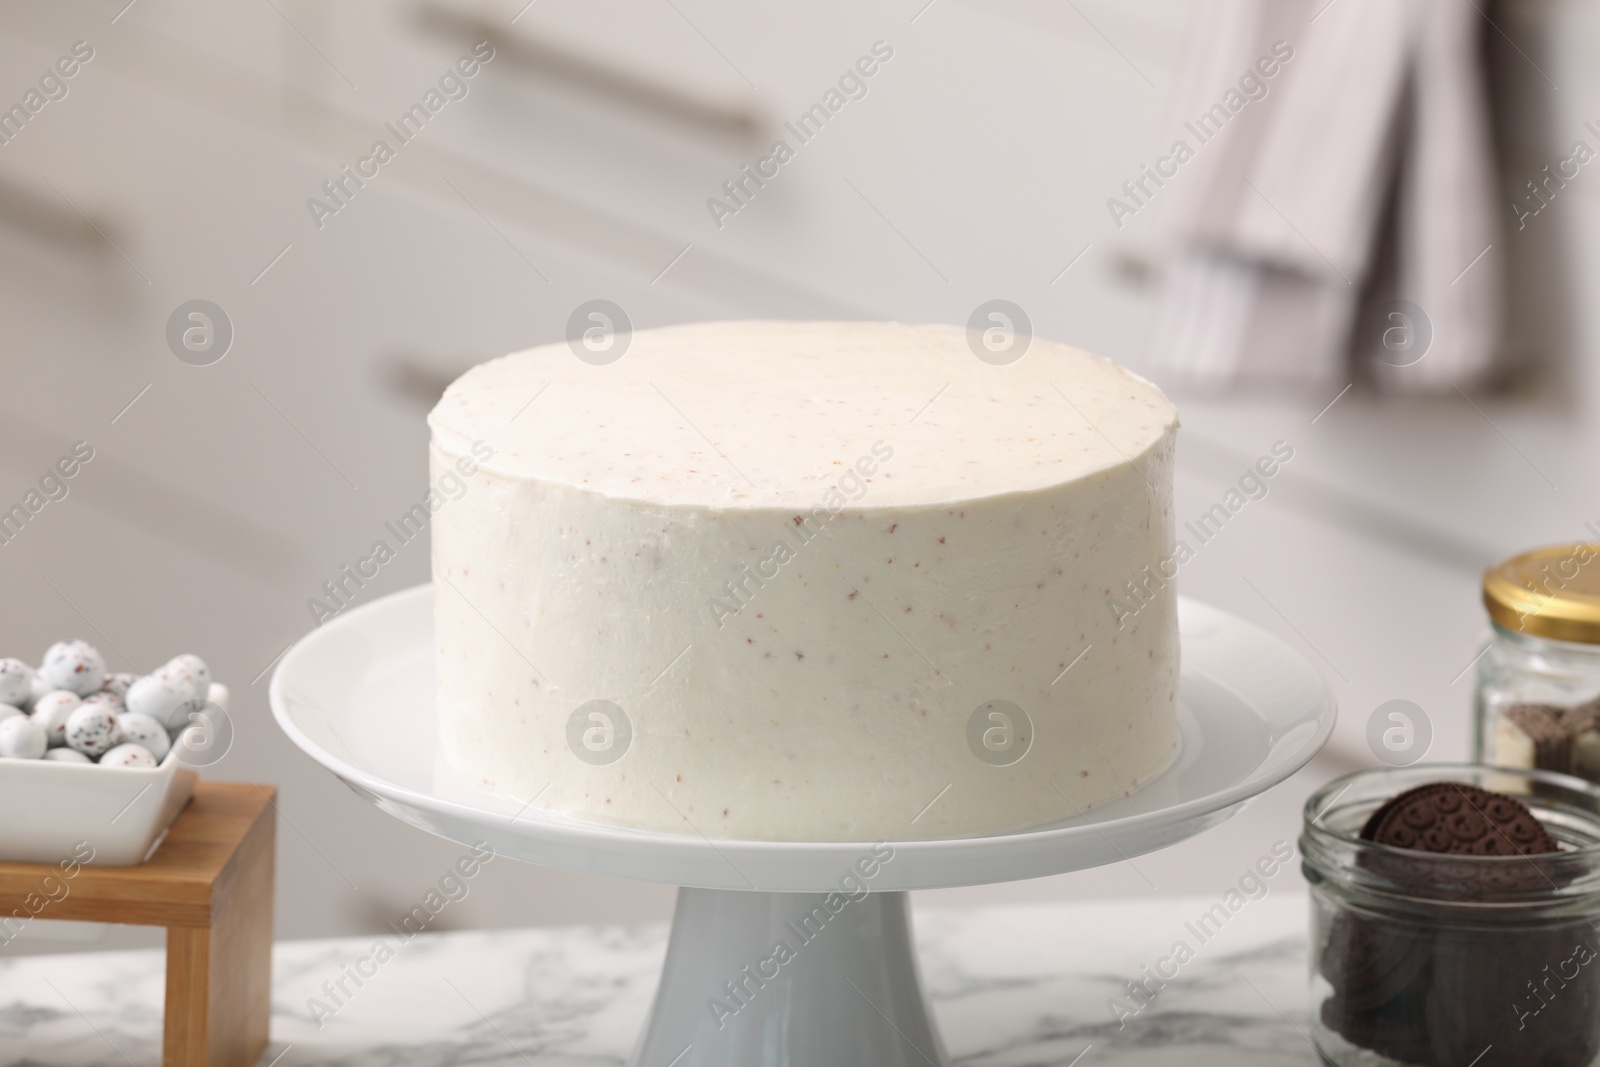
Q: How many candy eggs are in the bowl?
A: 14